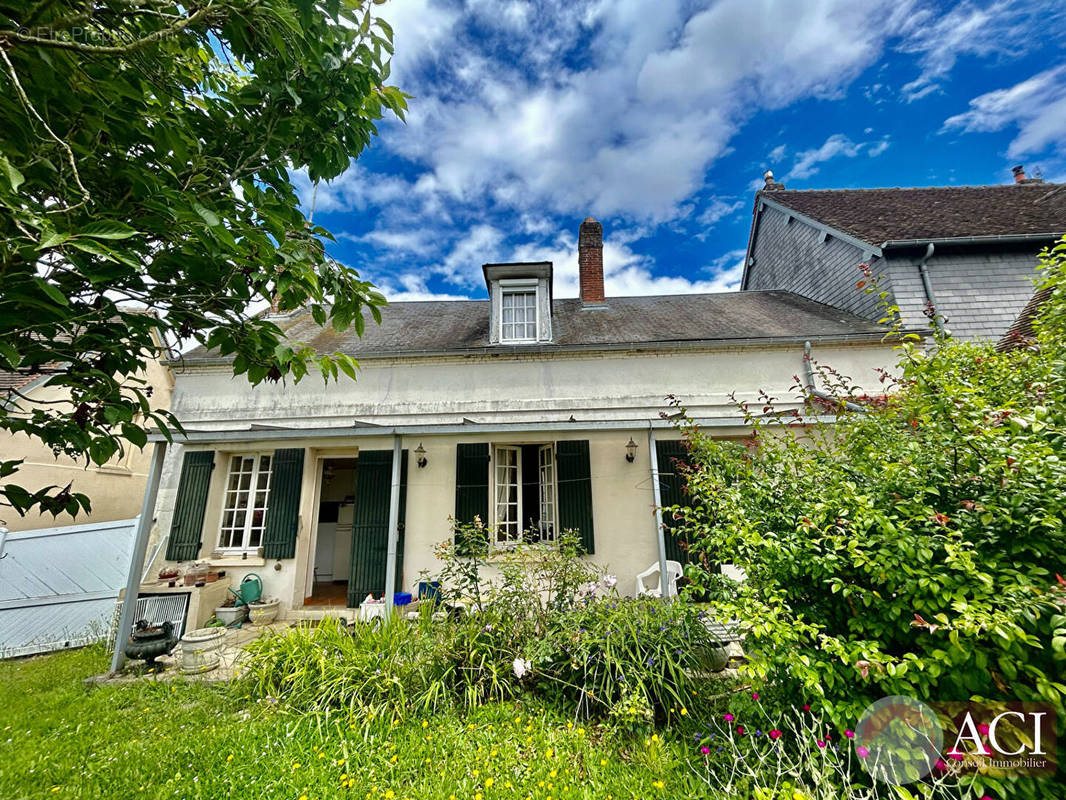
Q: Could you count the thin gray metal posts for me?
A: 3